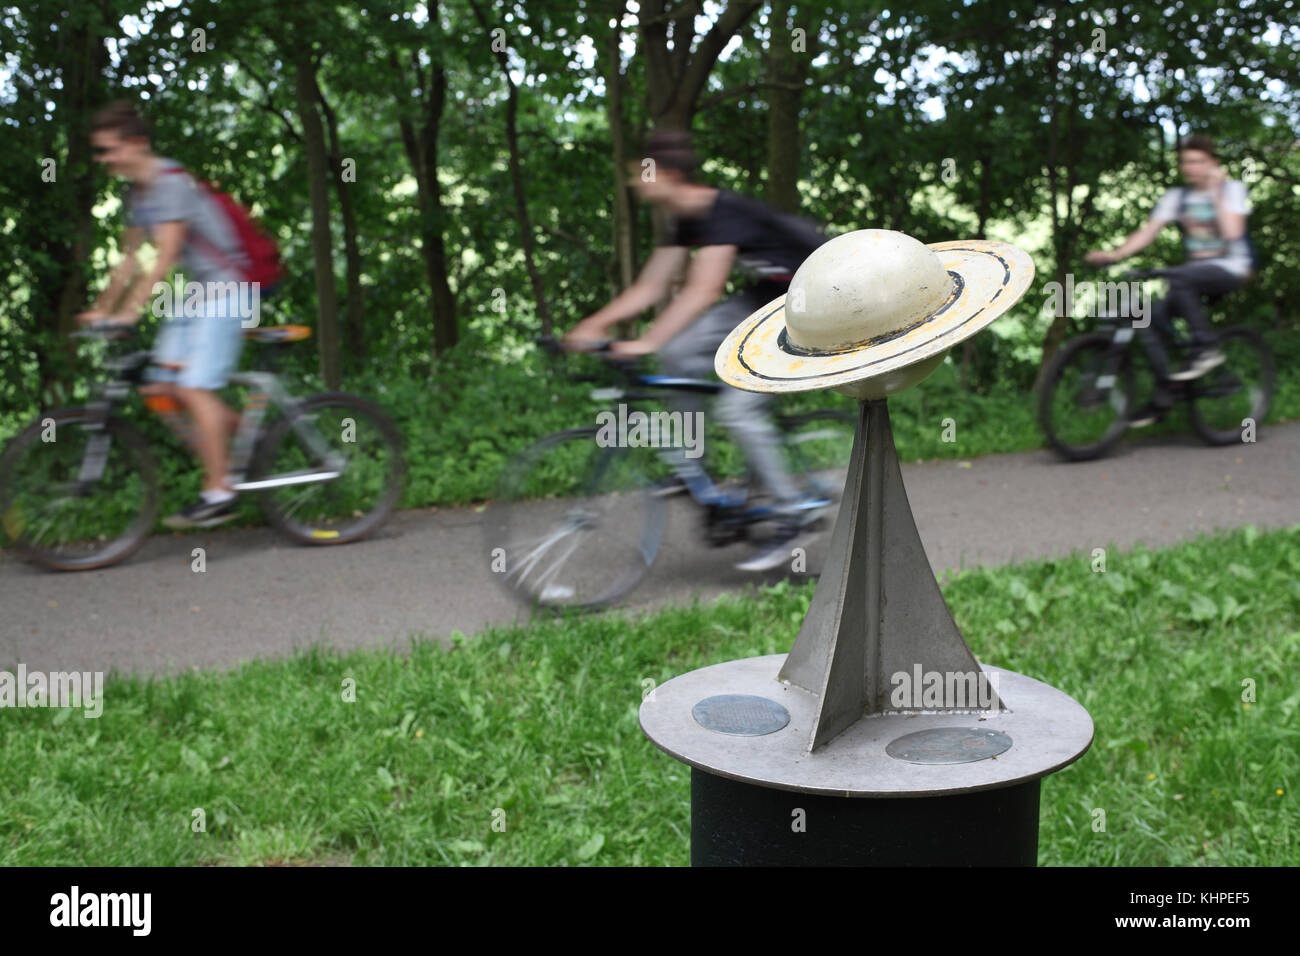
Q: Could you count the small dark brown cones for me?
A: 0